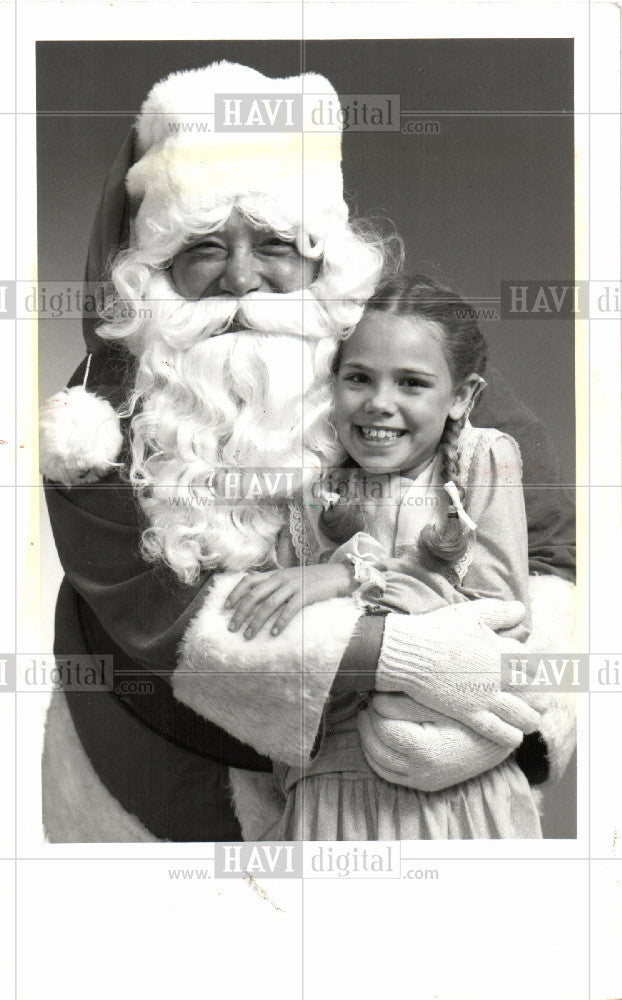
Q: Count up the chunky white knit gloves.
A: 2